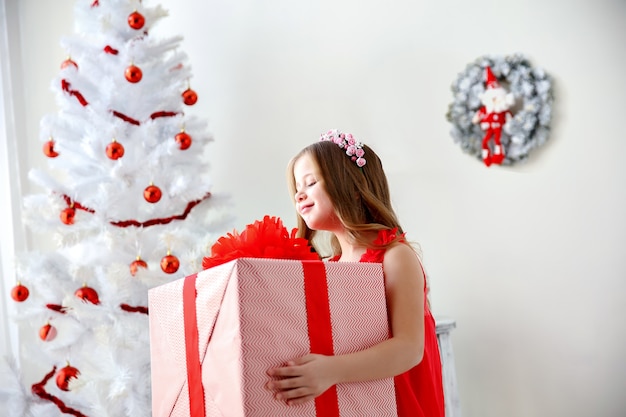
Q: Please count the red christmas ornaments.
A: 15